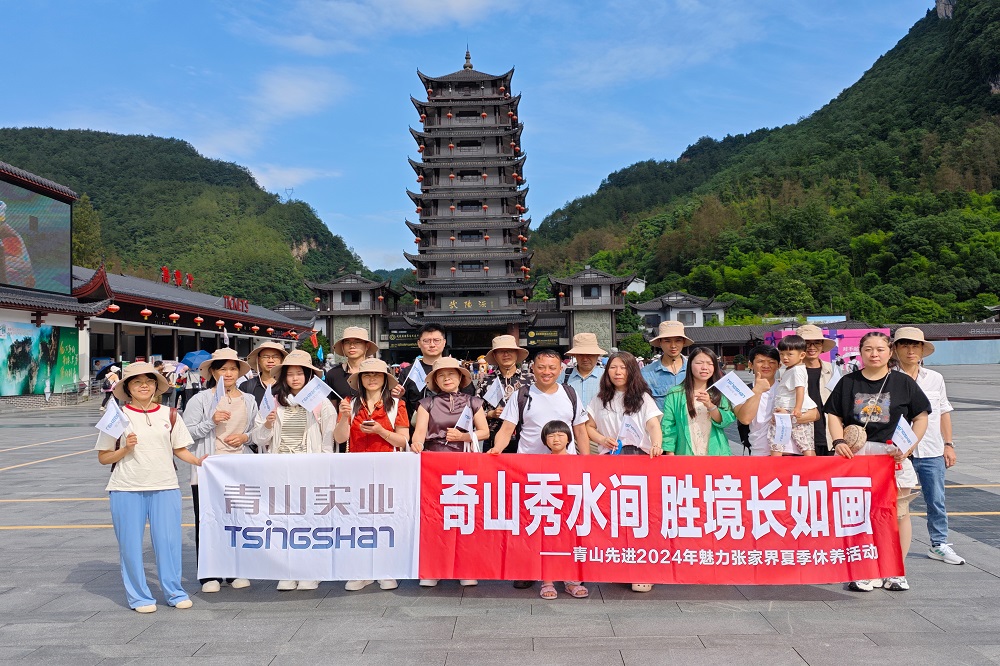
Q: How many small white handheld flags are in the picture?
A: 12